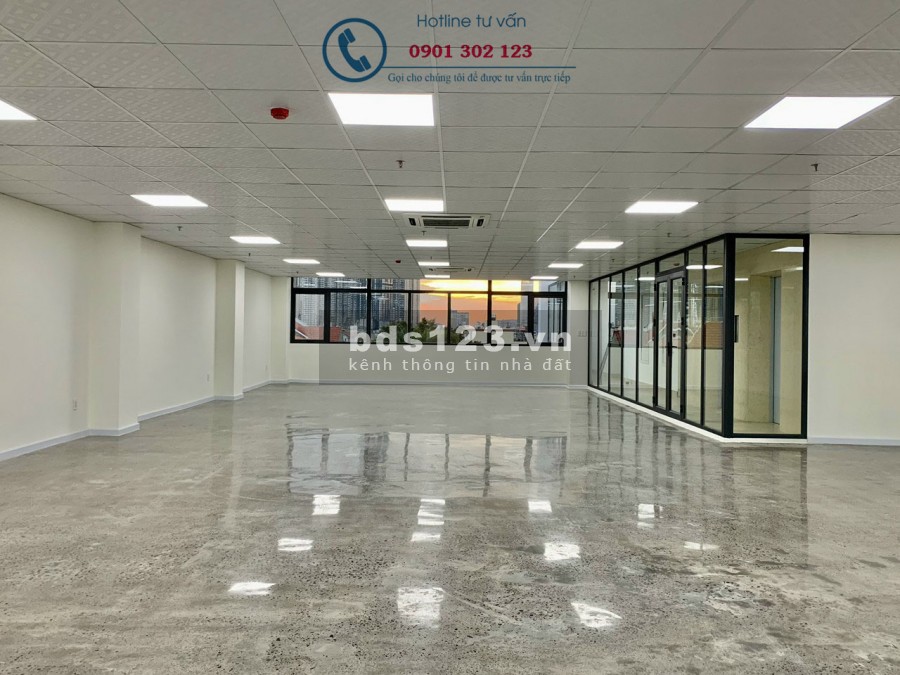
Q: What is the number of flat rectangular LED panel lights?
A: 15